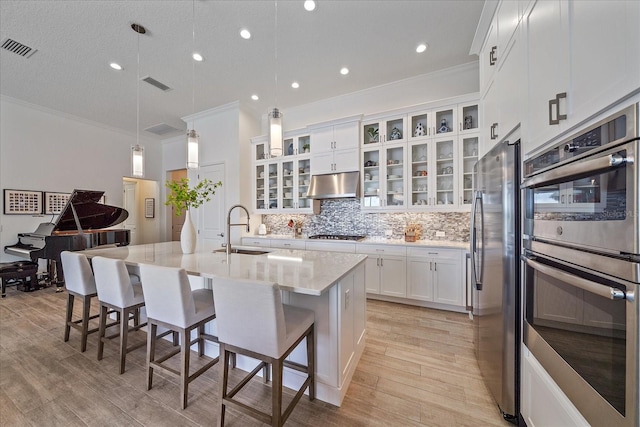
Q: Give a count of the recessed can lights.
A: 8